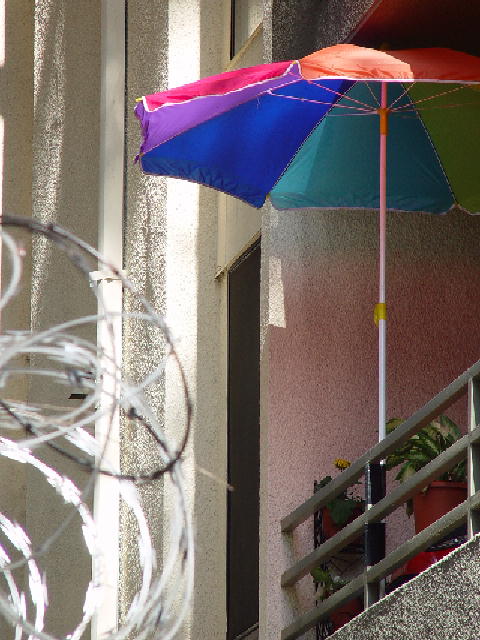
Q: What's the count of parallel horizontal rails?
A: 3